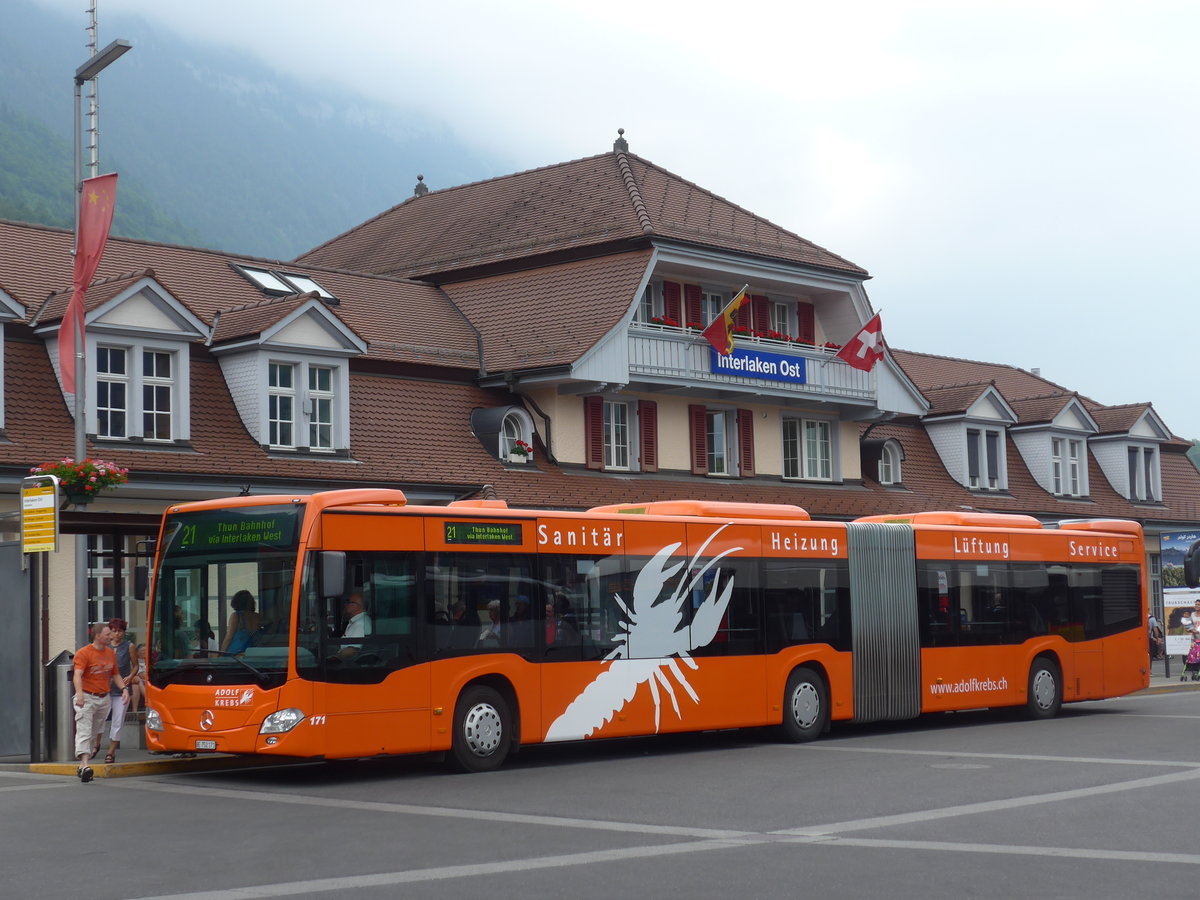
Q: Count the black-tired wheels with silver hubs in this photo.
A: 3